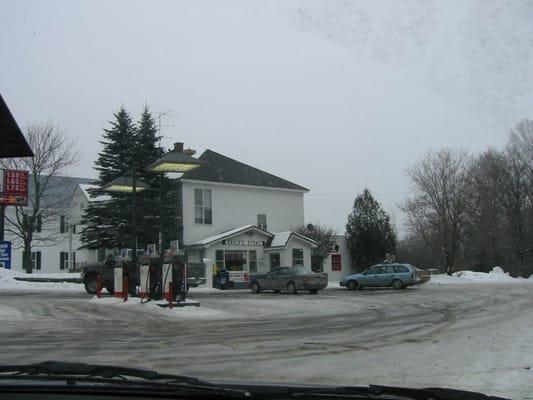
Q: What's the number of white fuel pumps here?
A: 3